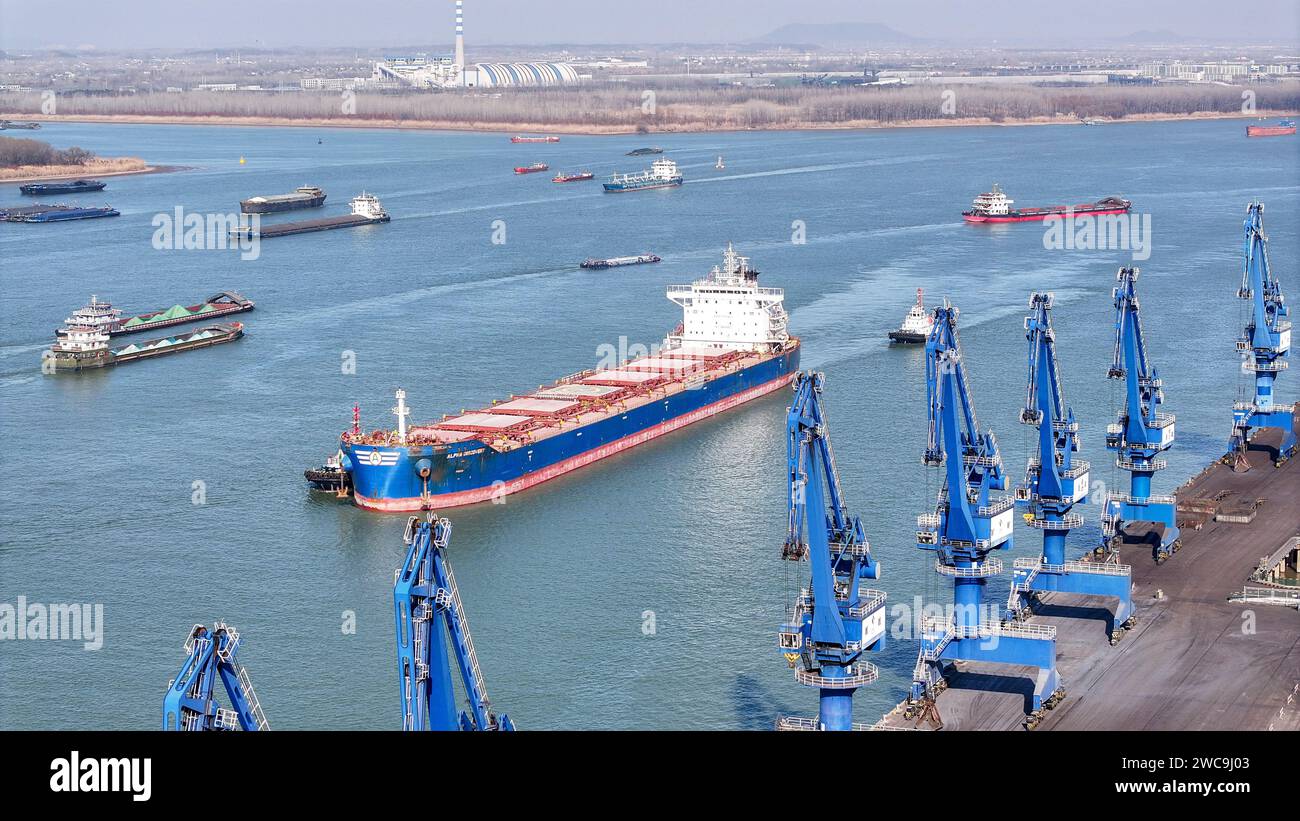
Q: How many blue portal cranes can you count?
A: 7